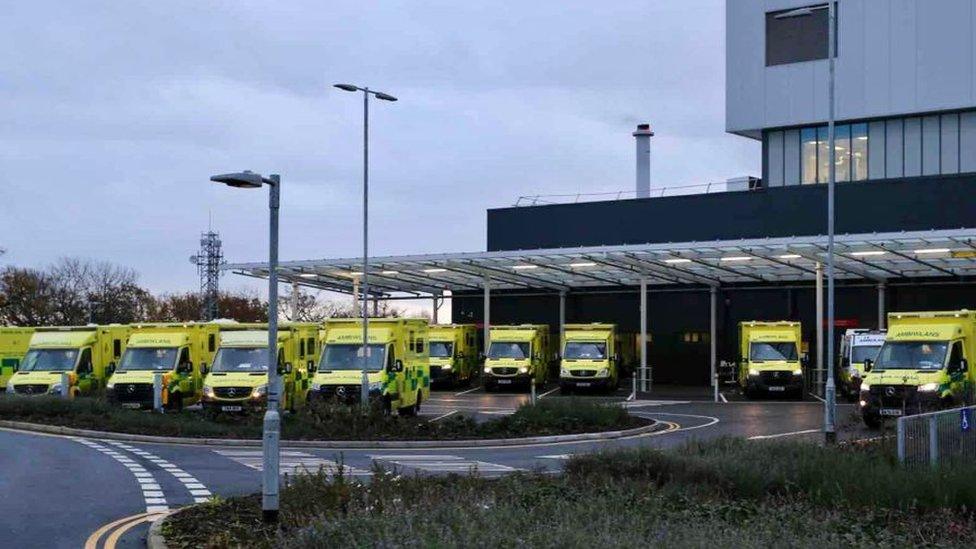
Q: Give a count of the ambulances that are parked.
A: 11